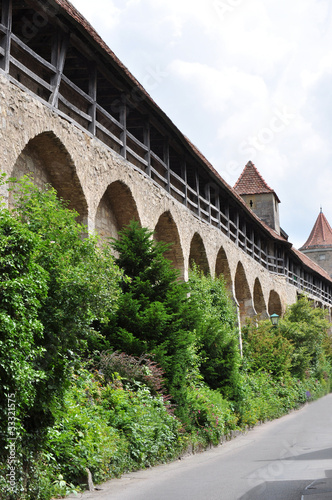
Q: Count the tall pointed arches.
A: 8